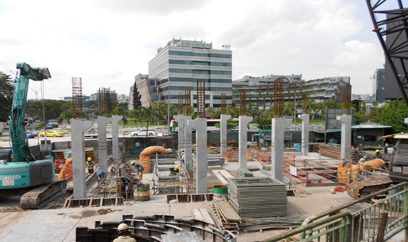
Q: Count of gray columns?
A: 11